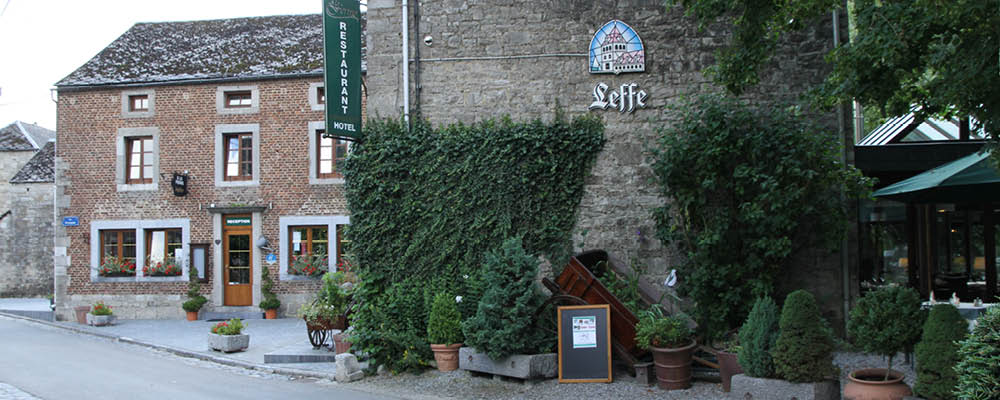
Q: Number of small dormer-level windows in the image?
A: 3